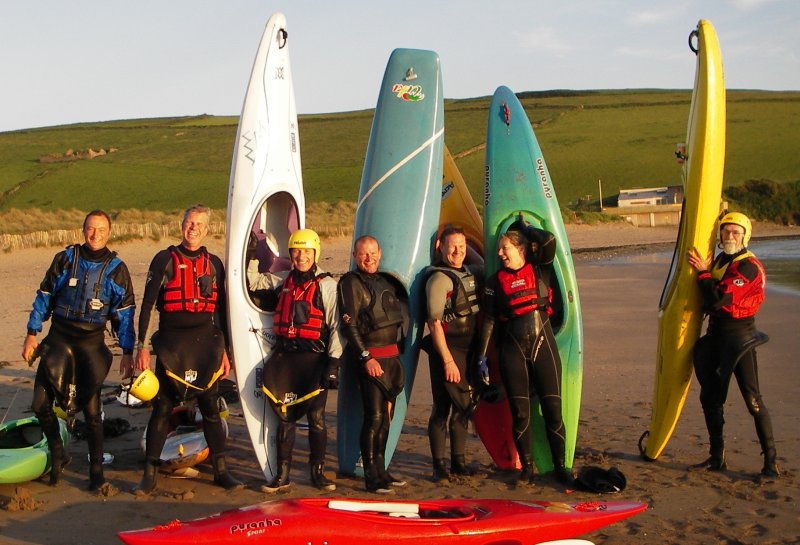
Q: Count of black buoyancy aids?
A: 2